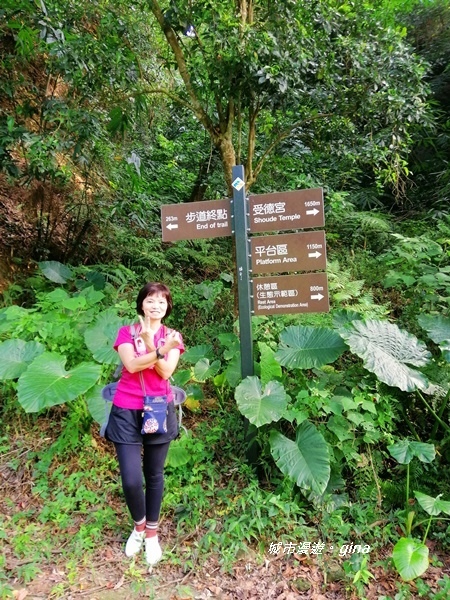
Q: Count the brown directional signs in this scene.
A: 4